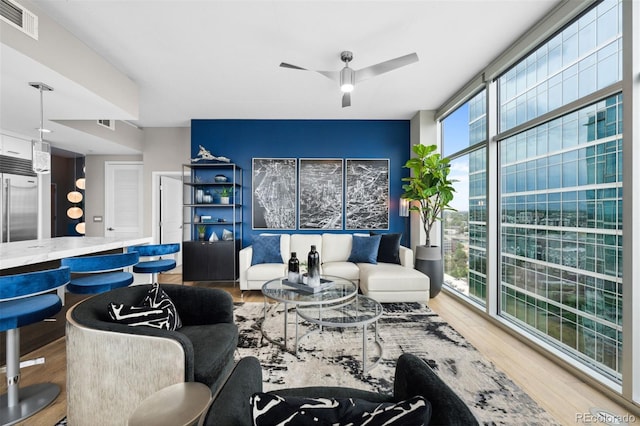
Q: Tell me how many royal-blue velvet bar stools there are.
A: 3